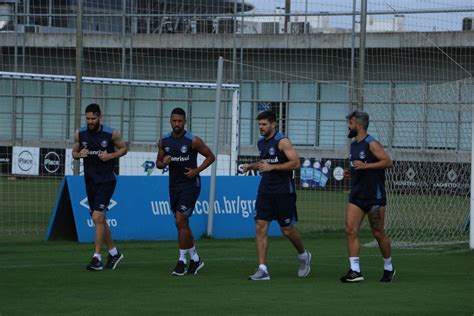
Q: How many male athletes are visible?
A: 4